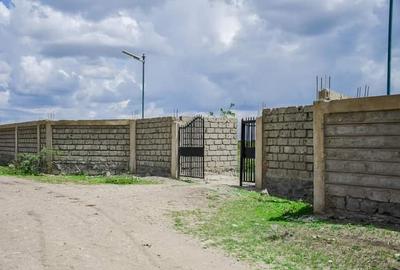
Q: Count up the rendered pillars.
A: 7